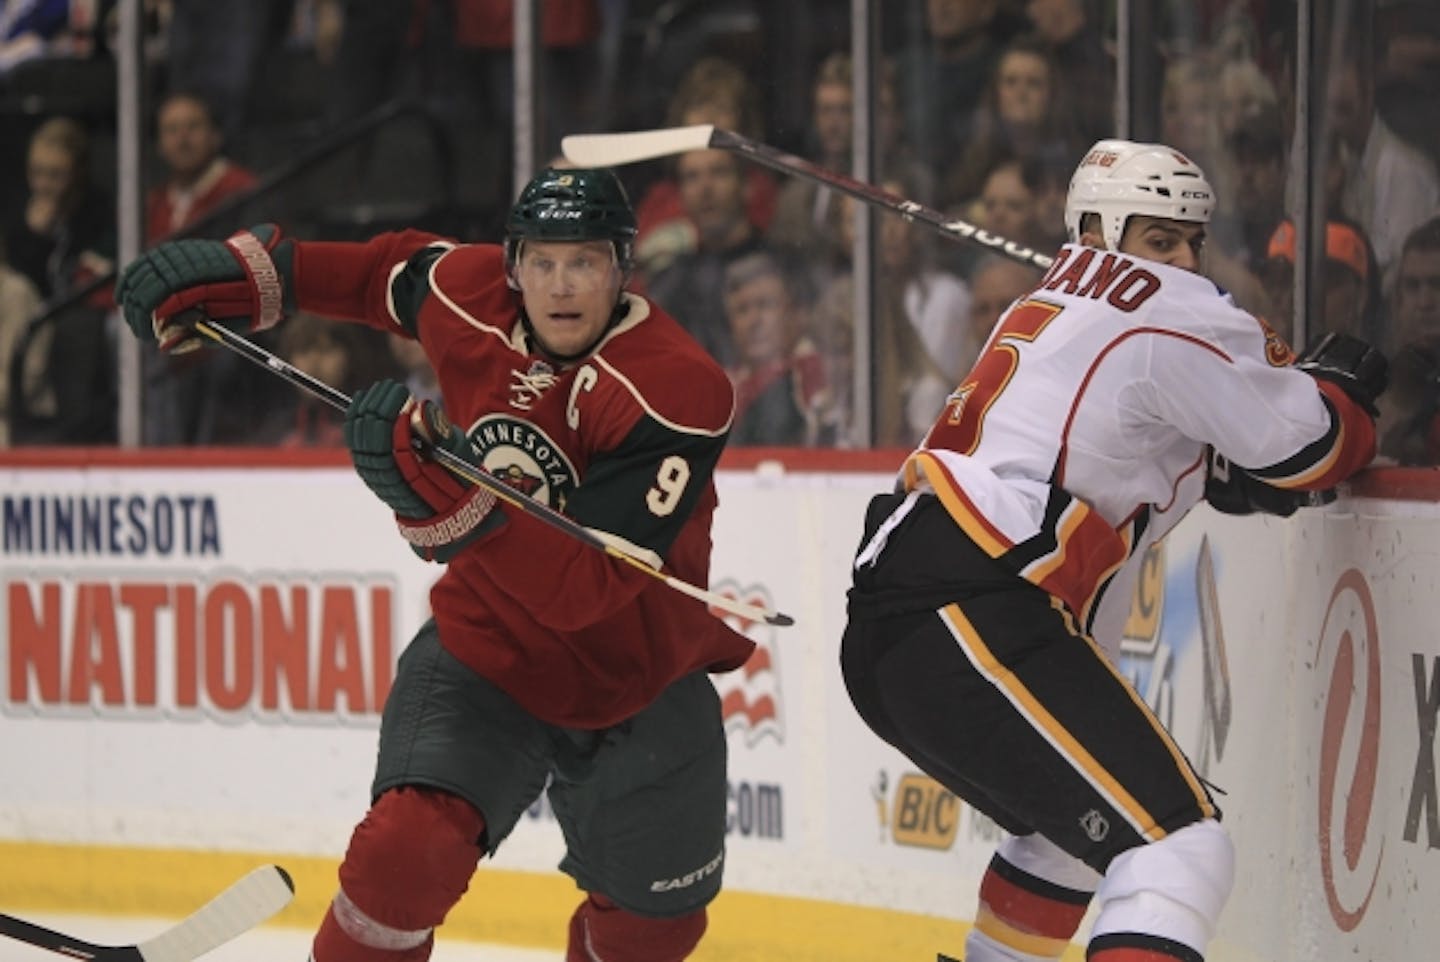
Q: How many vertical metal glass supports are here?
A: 5